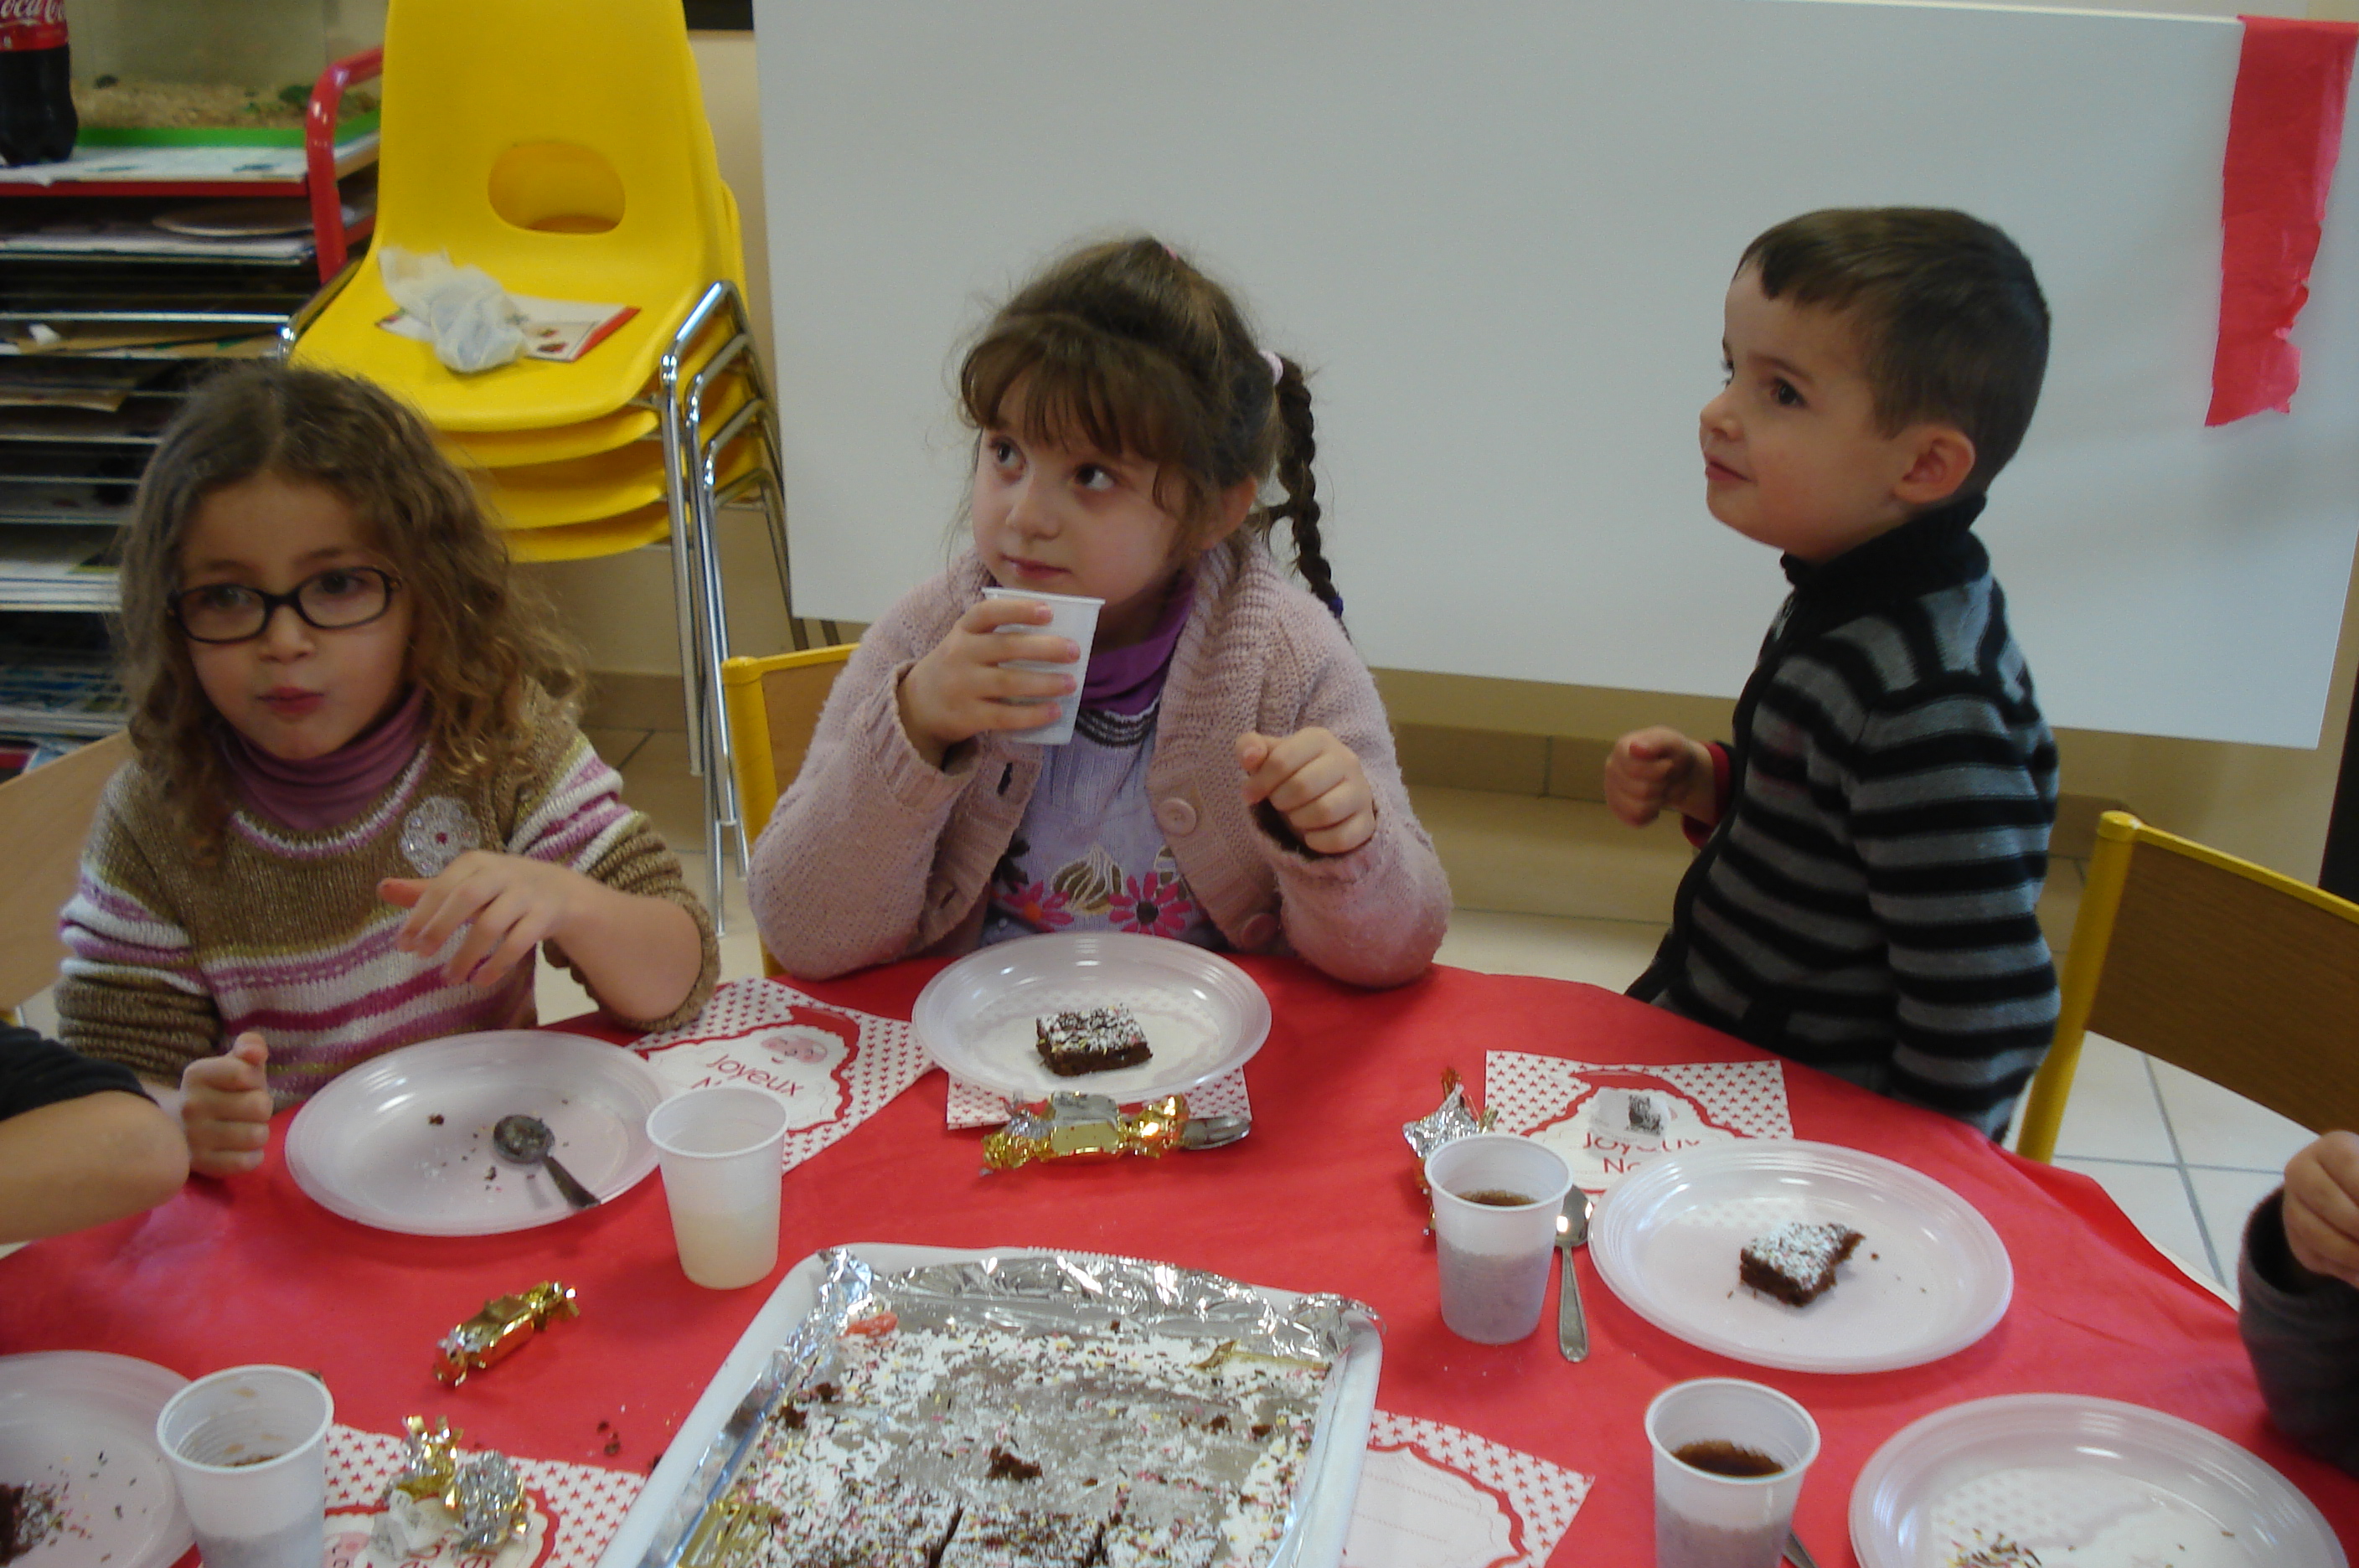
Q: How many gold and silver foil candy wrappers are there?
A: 4